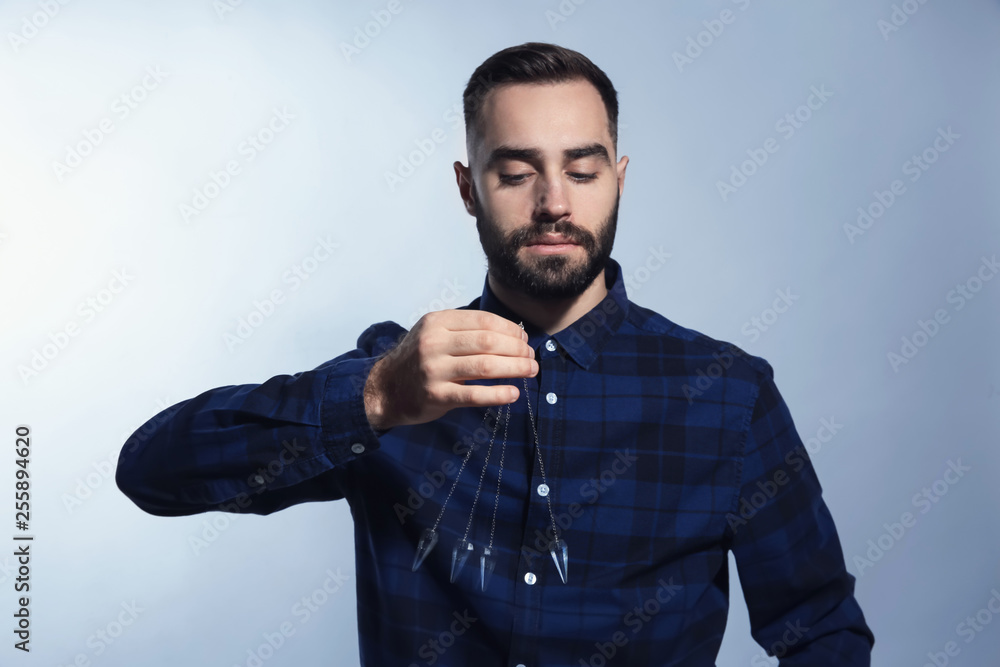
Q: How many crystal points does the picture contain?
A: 4